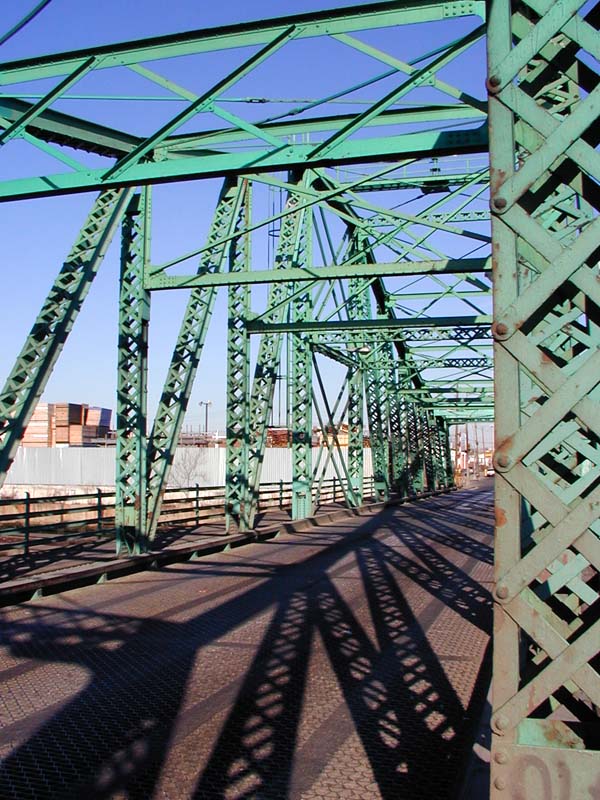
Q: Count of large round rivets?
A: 8